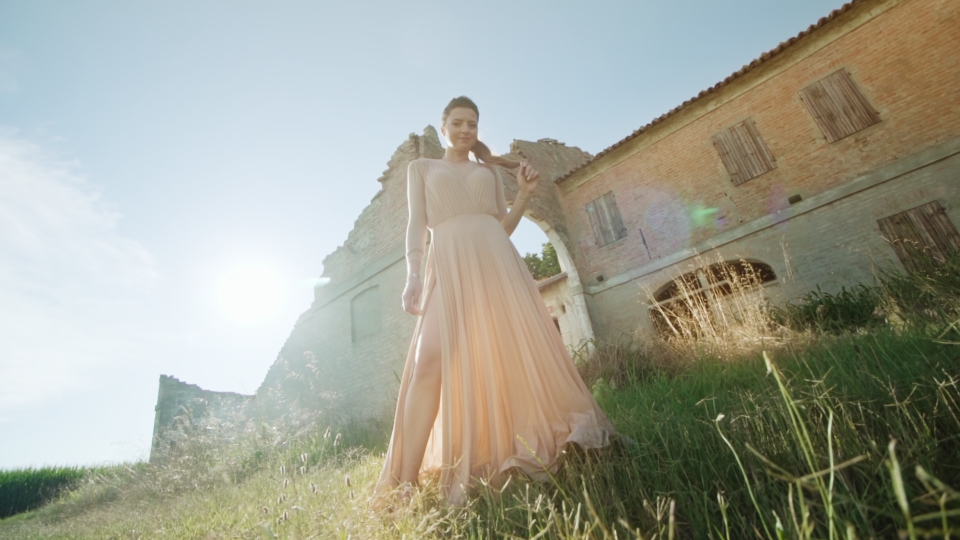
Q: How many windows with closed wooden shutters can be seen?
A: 4